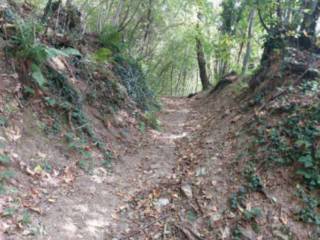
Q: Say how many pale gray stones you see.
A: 3